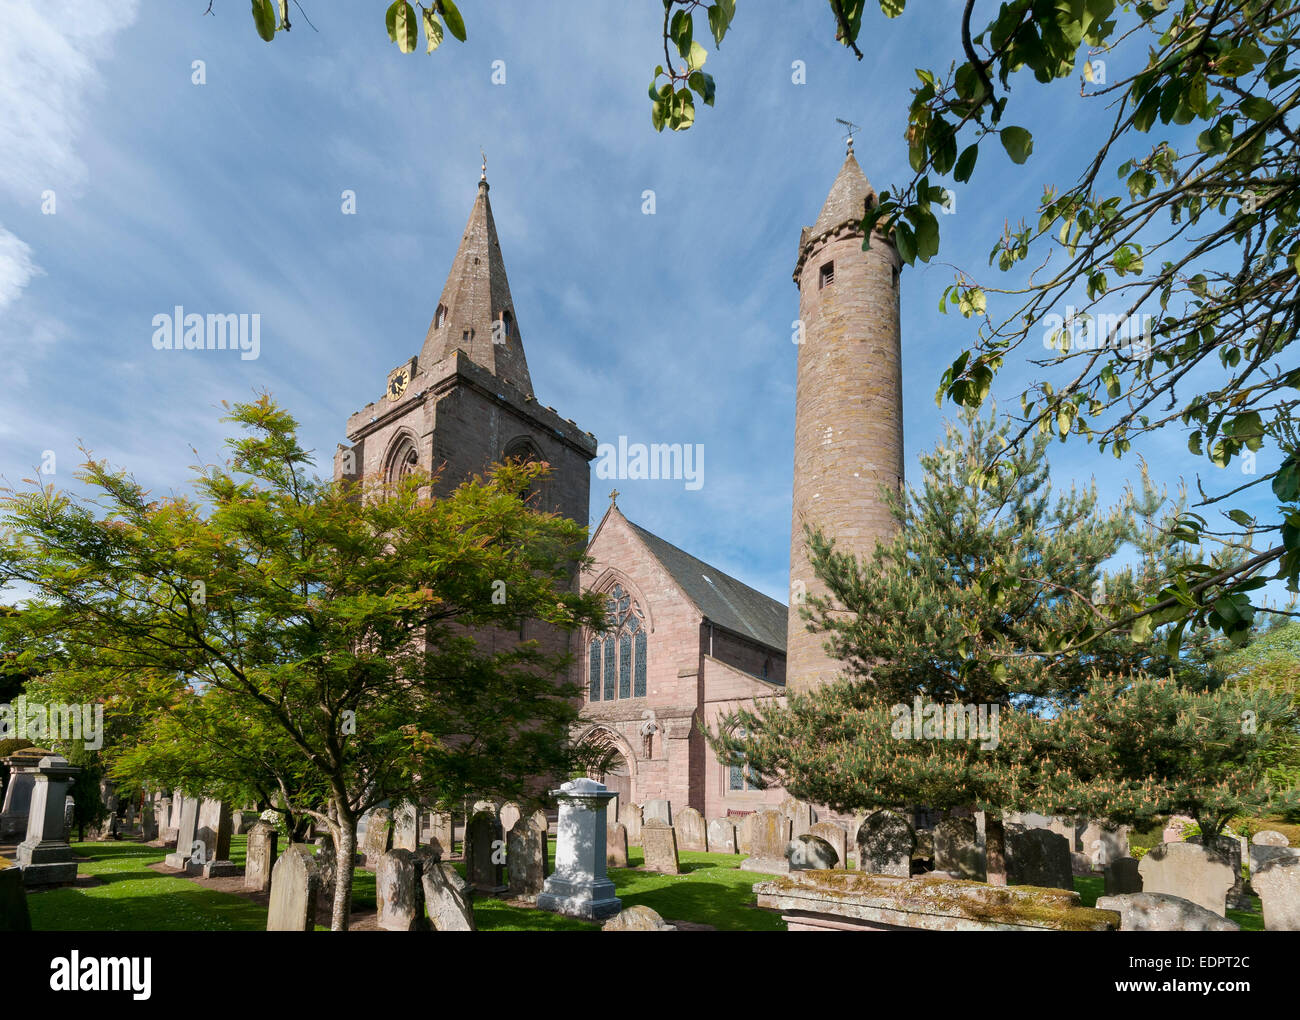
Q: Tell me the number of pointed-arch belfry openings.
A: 2